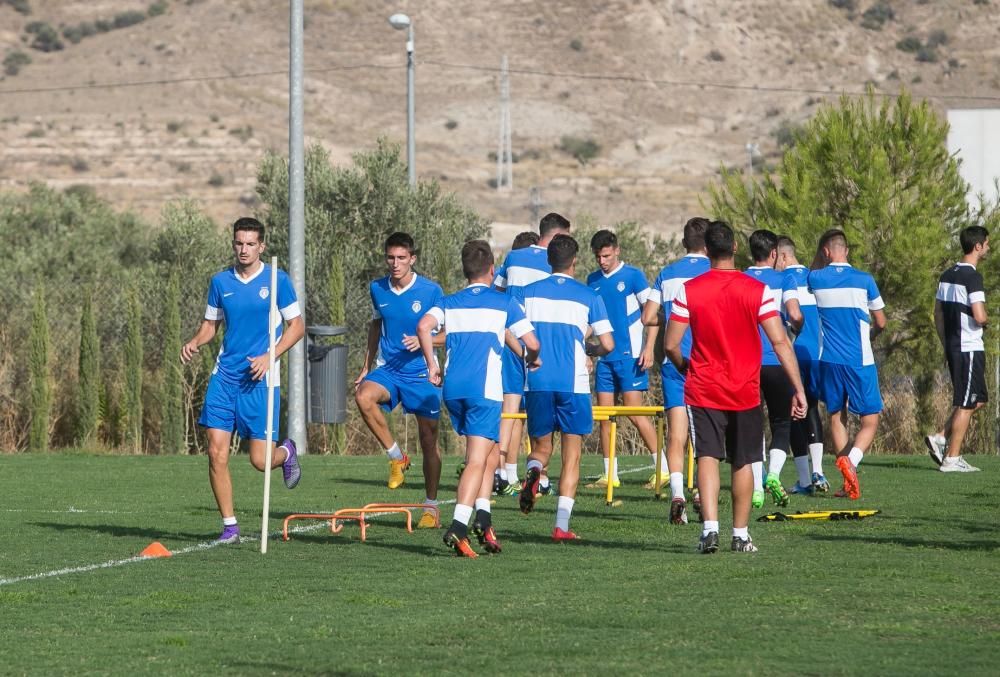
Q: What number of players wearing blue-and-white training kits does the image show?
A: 11